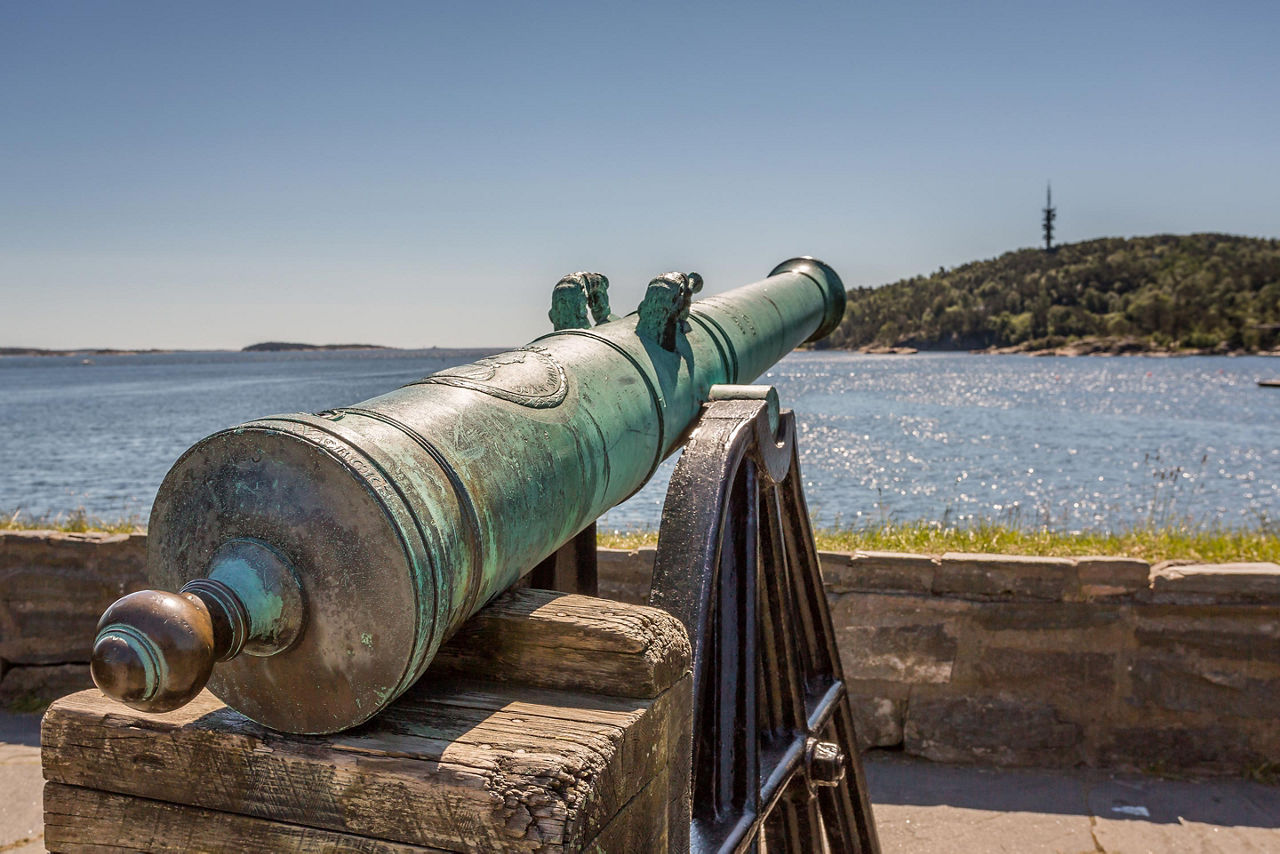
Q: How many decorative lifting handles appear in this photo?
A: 2